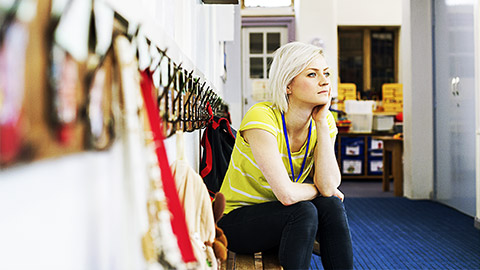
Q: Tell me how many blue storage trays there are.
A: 4